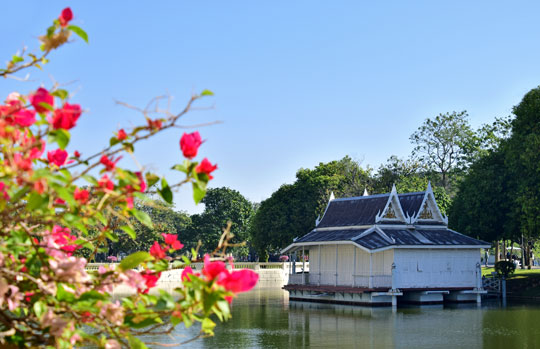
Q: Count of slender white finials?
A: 4